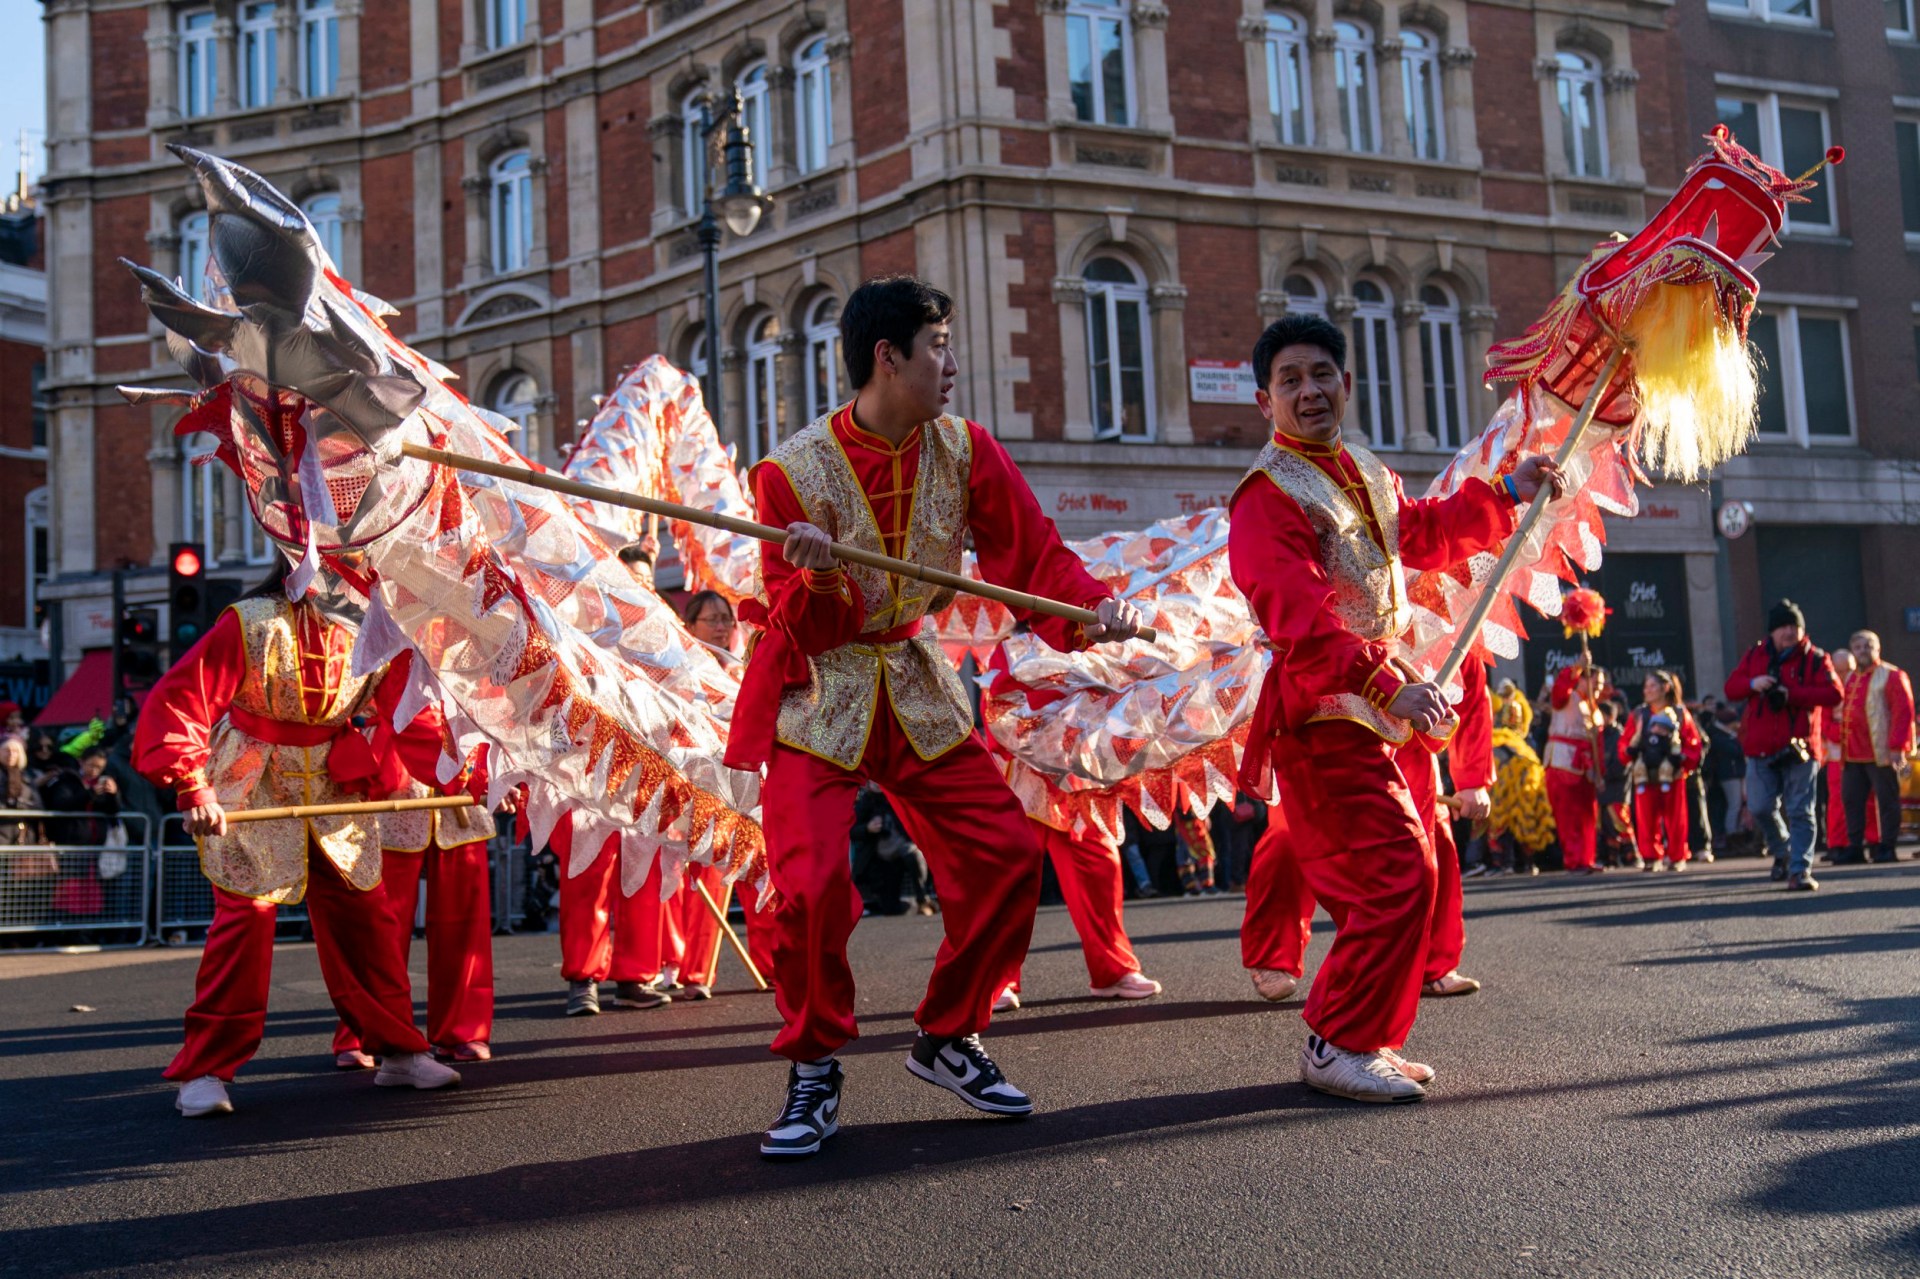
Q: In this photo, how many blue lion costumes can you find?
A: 0